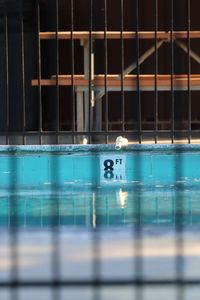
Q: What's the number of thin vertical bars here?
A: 12